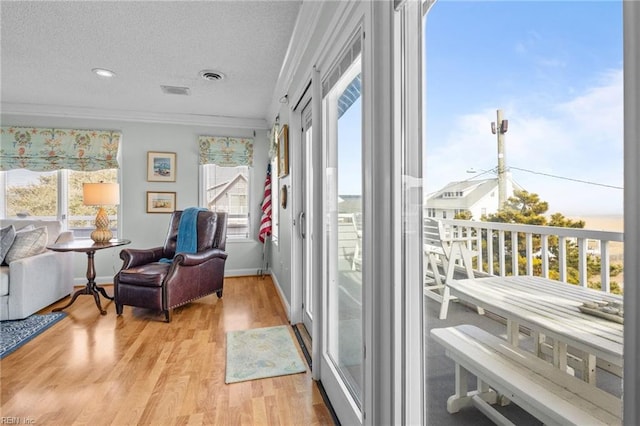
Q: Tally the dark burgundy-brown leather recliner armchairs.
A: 1